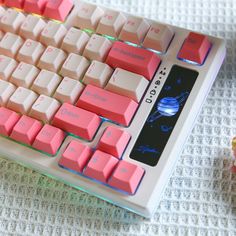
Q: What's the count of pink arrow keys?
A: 4